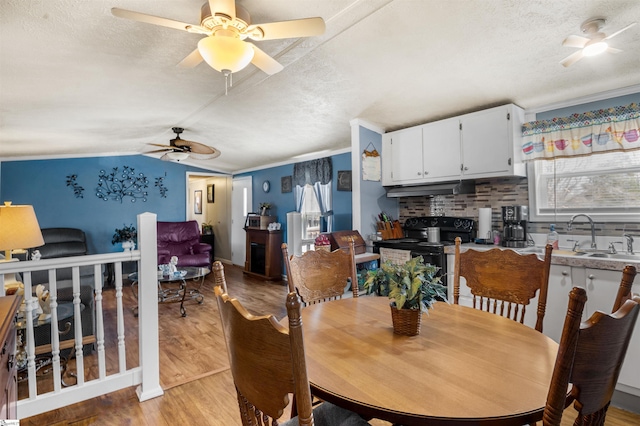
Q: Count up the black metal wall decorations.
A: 3